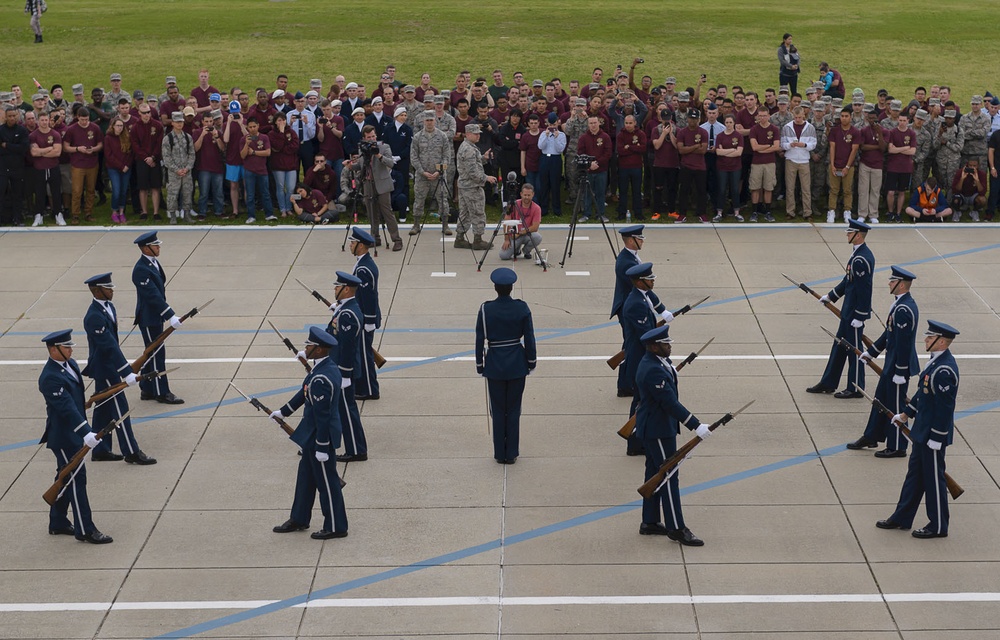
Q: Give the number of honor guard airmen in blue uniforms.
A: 13